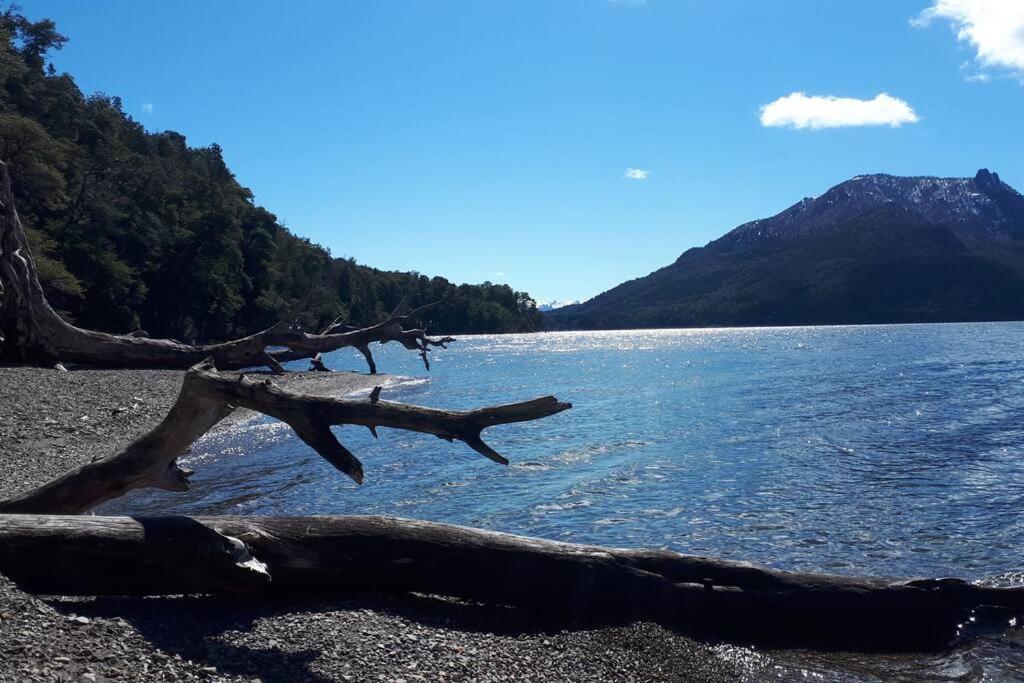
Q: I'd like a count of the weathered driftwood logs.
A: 3